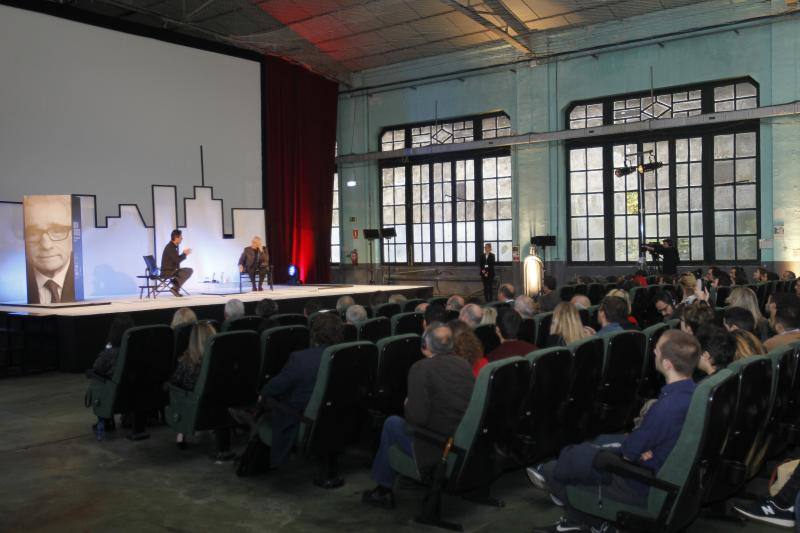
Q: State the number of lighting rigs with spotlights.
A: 1